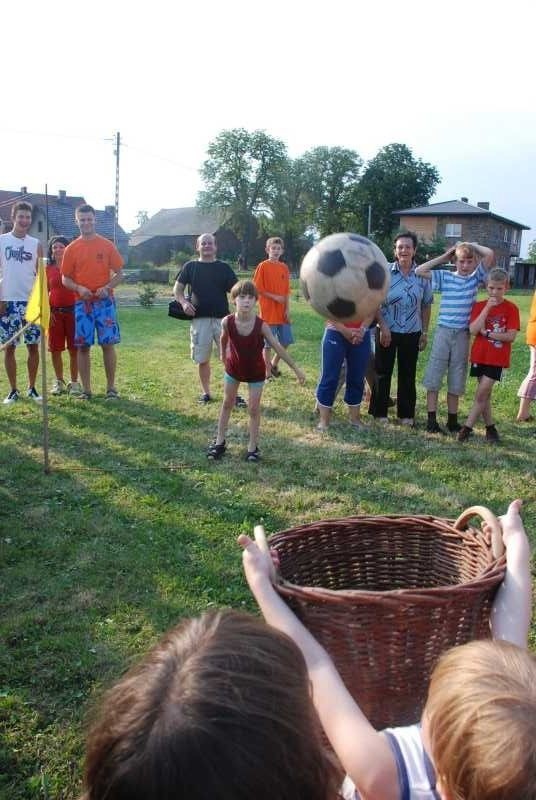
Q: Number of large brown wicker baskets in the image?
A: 1